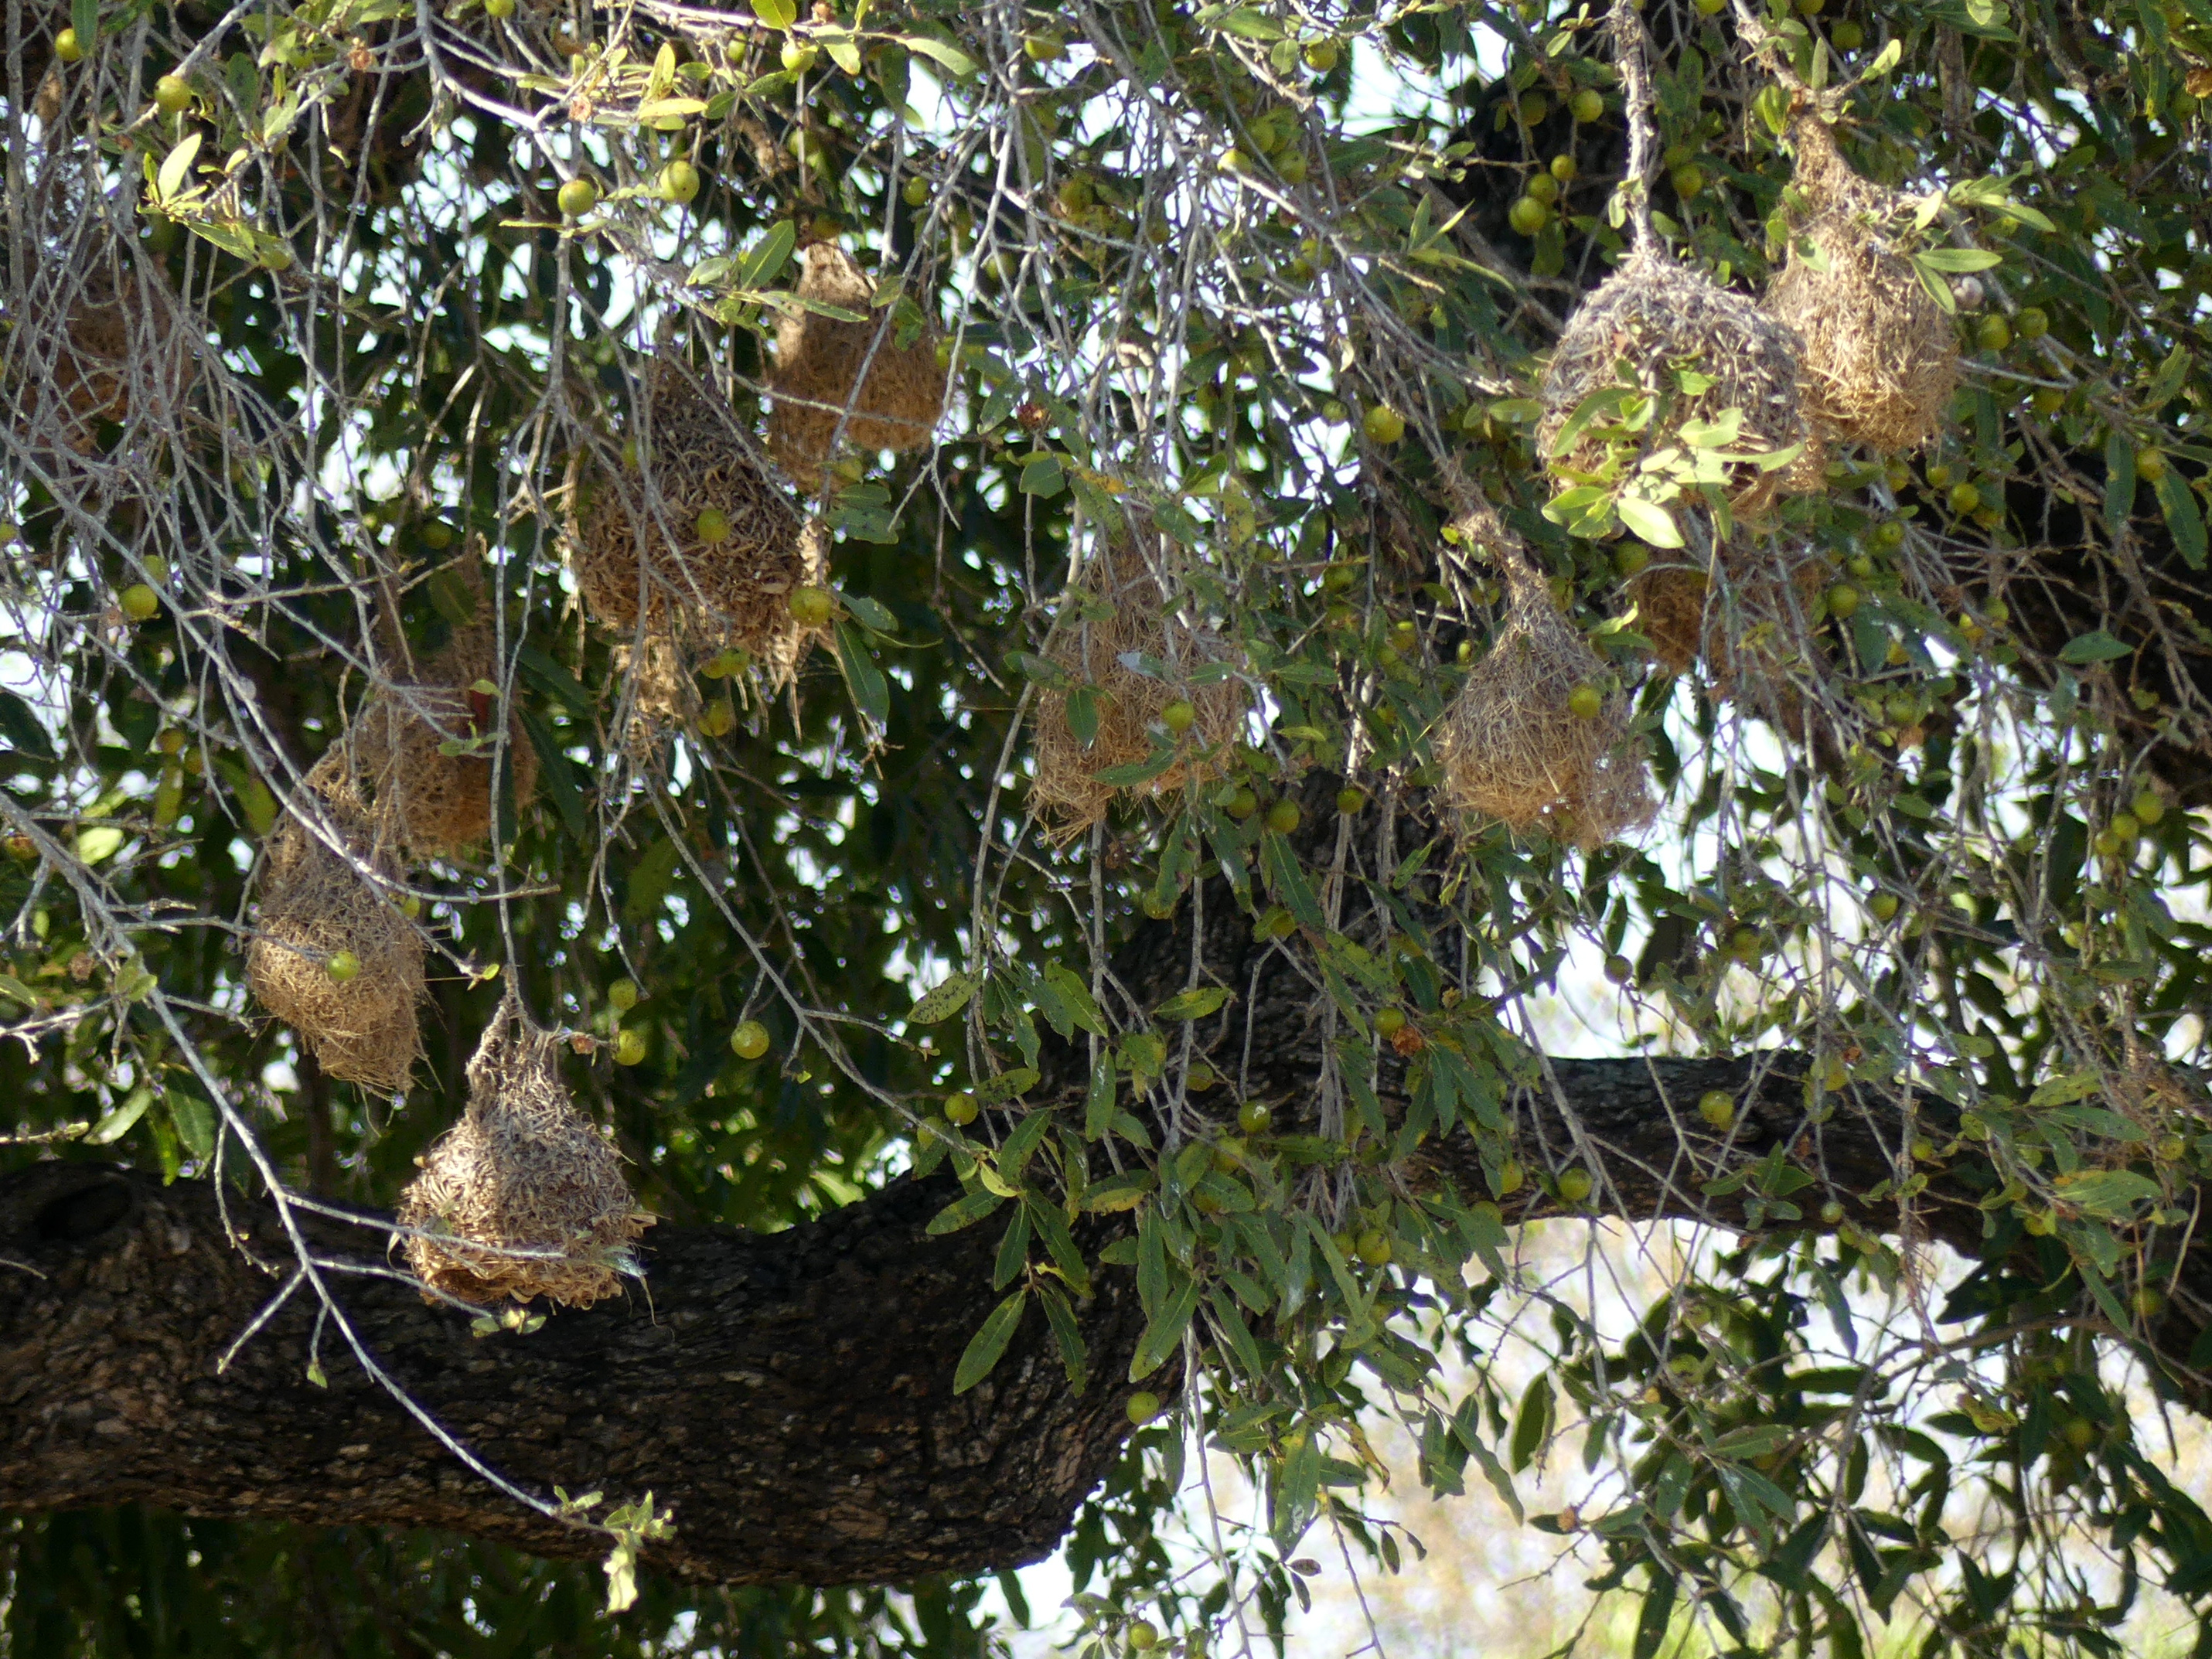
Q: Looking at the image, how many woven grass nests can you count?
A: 11